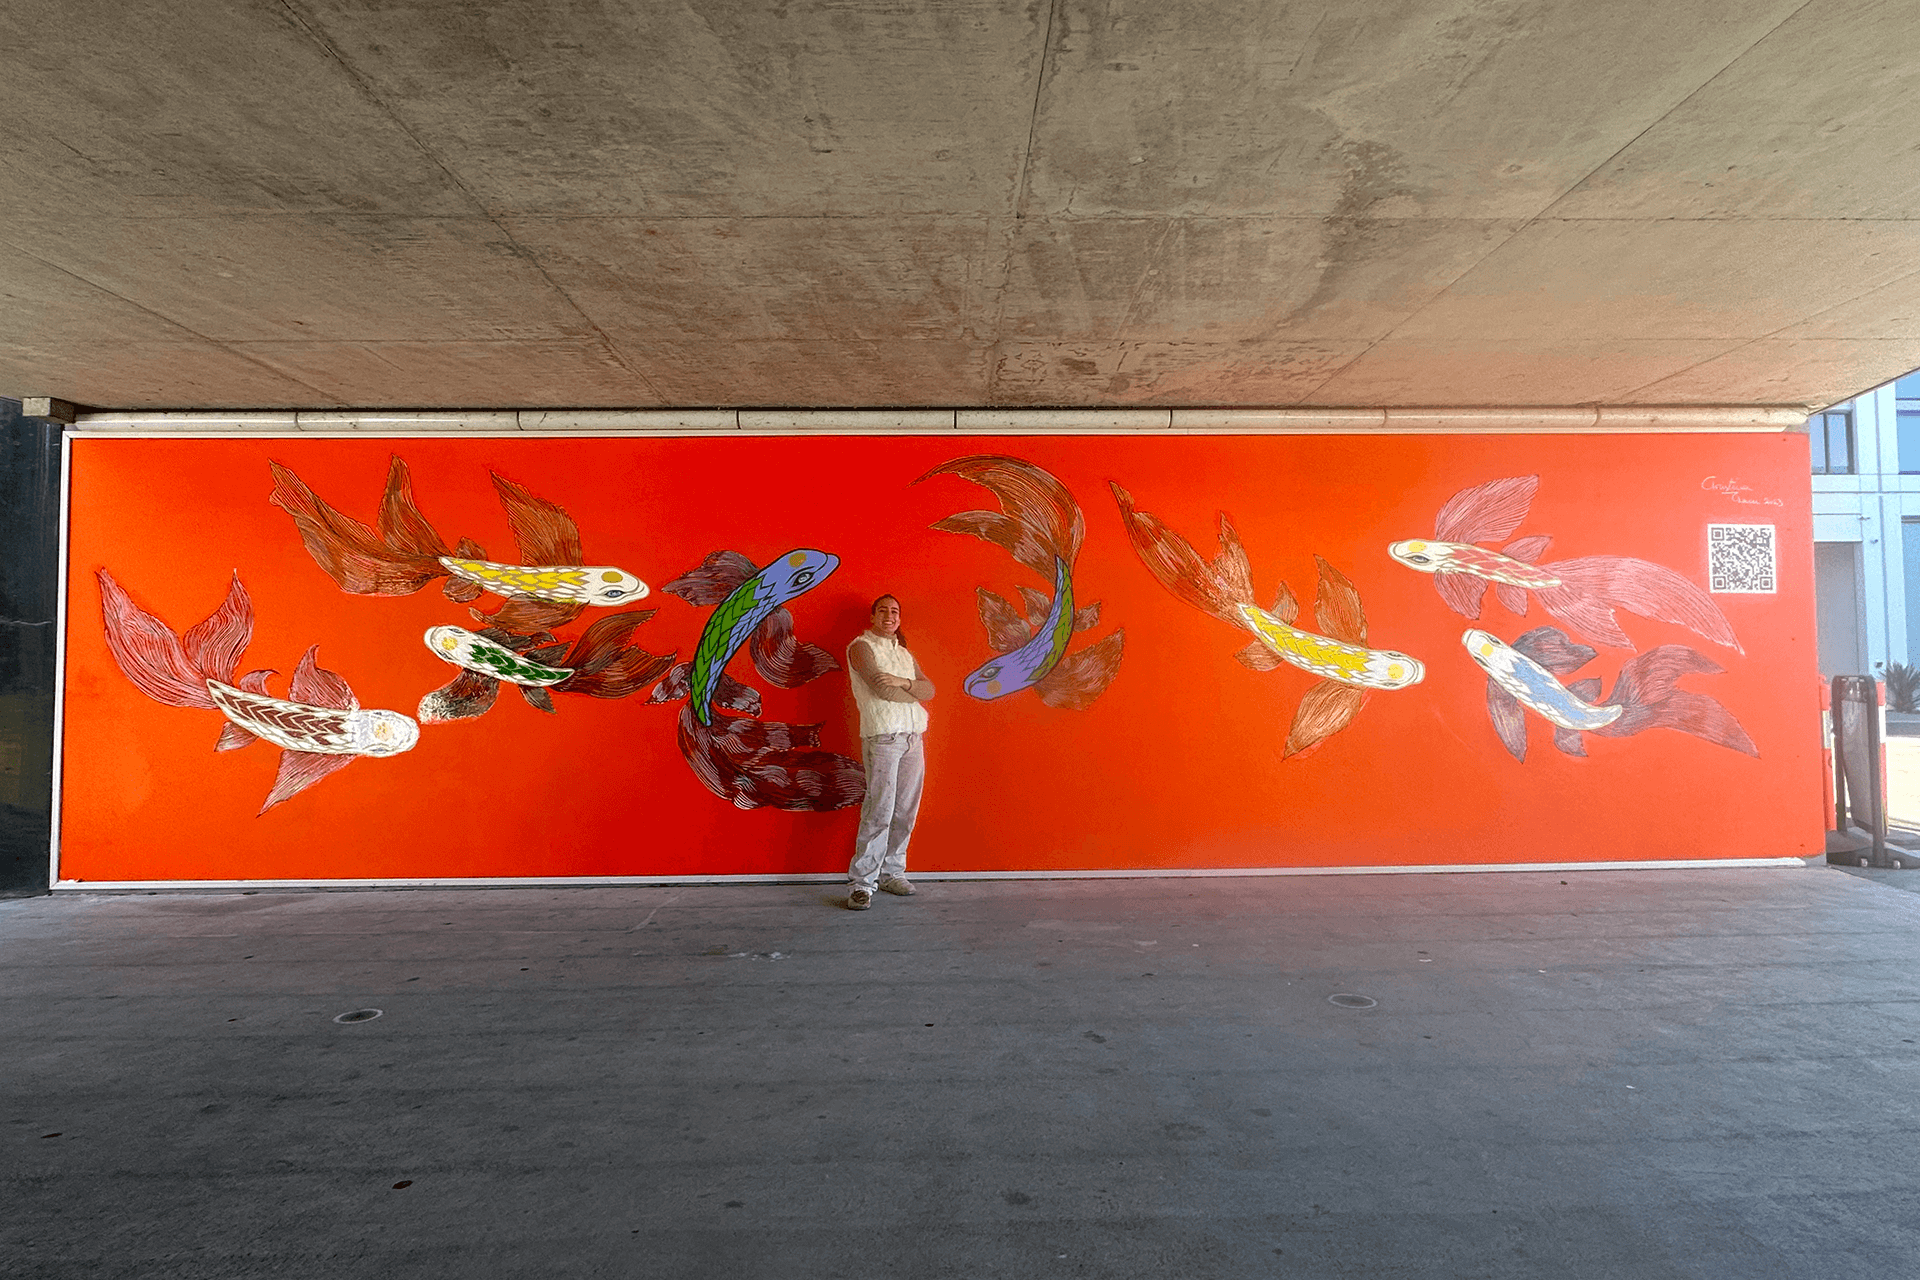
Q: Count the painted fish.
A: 8